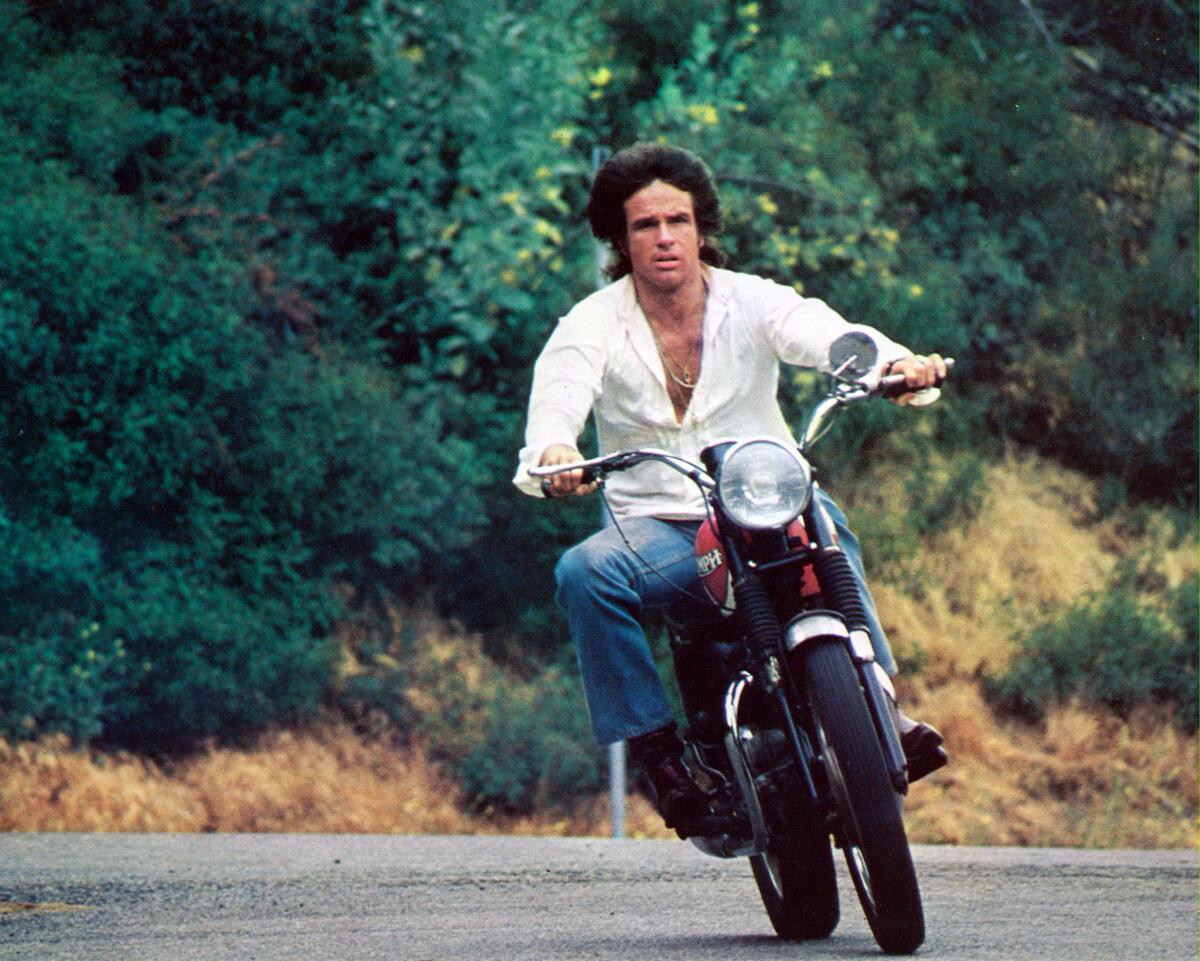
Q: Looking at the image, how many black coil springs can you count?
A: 2